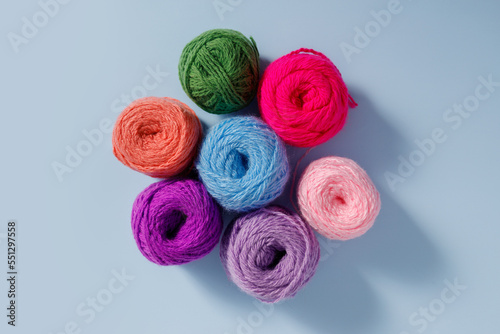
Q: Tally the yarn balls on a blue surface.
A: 7